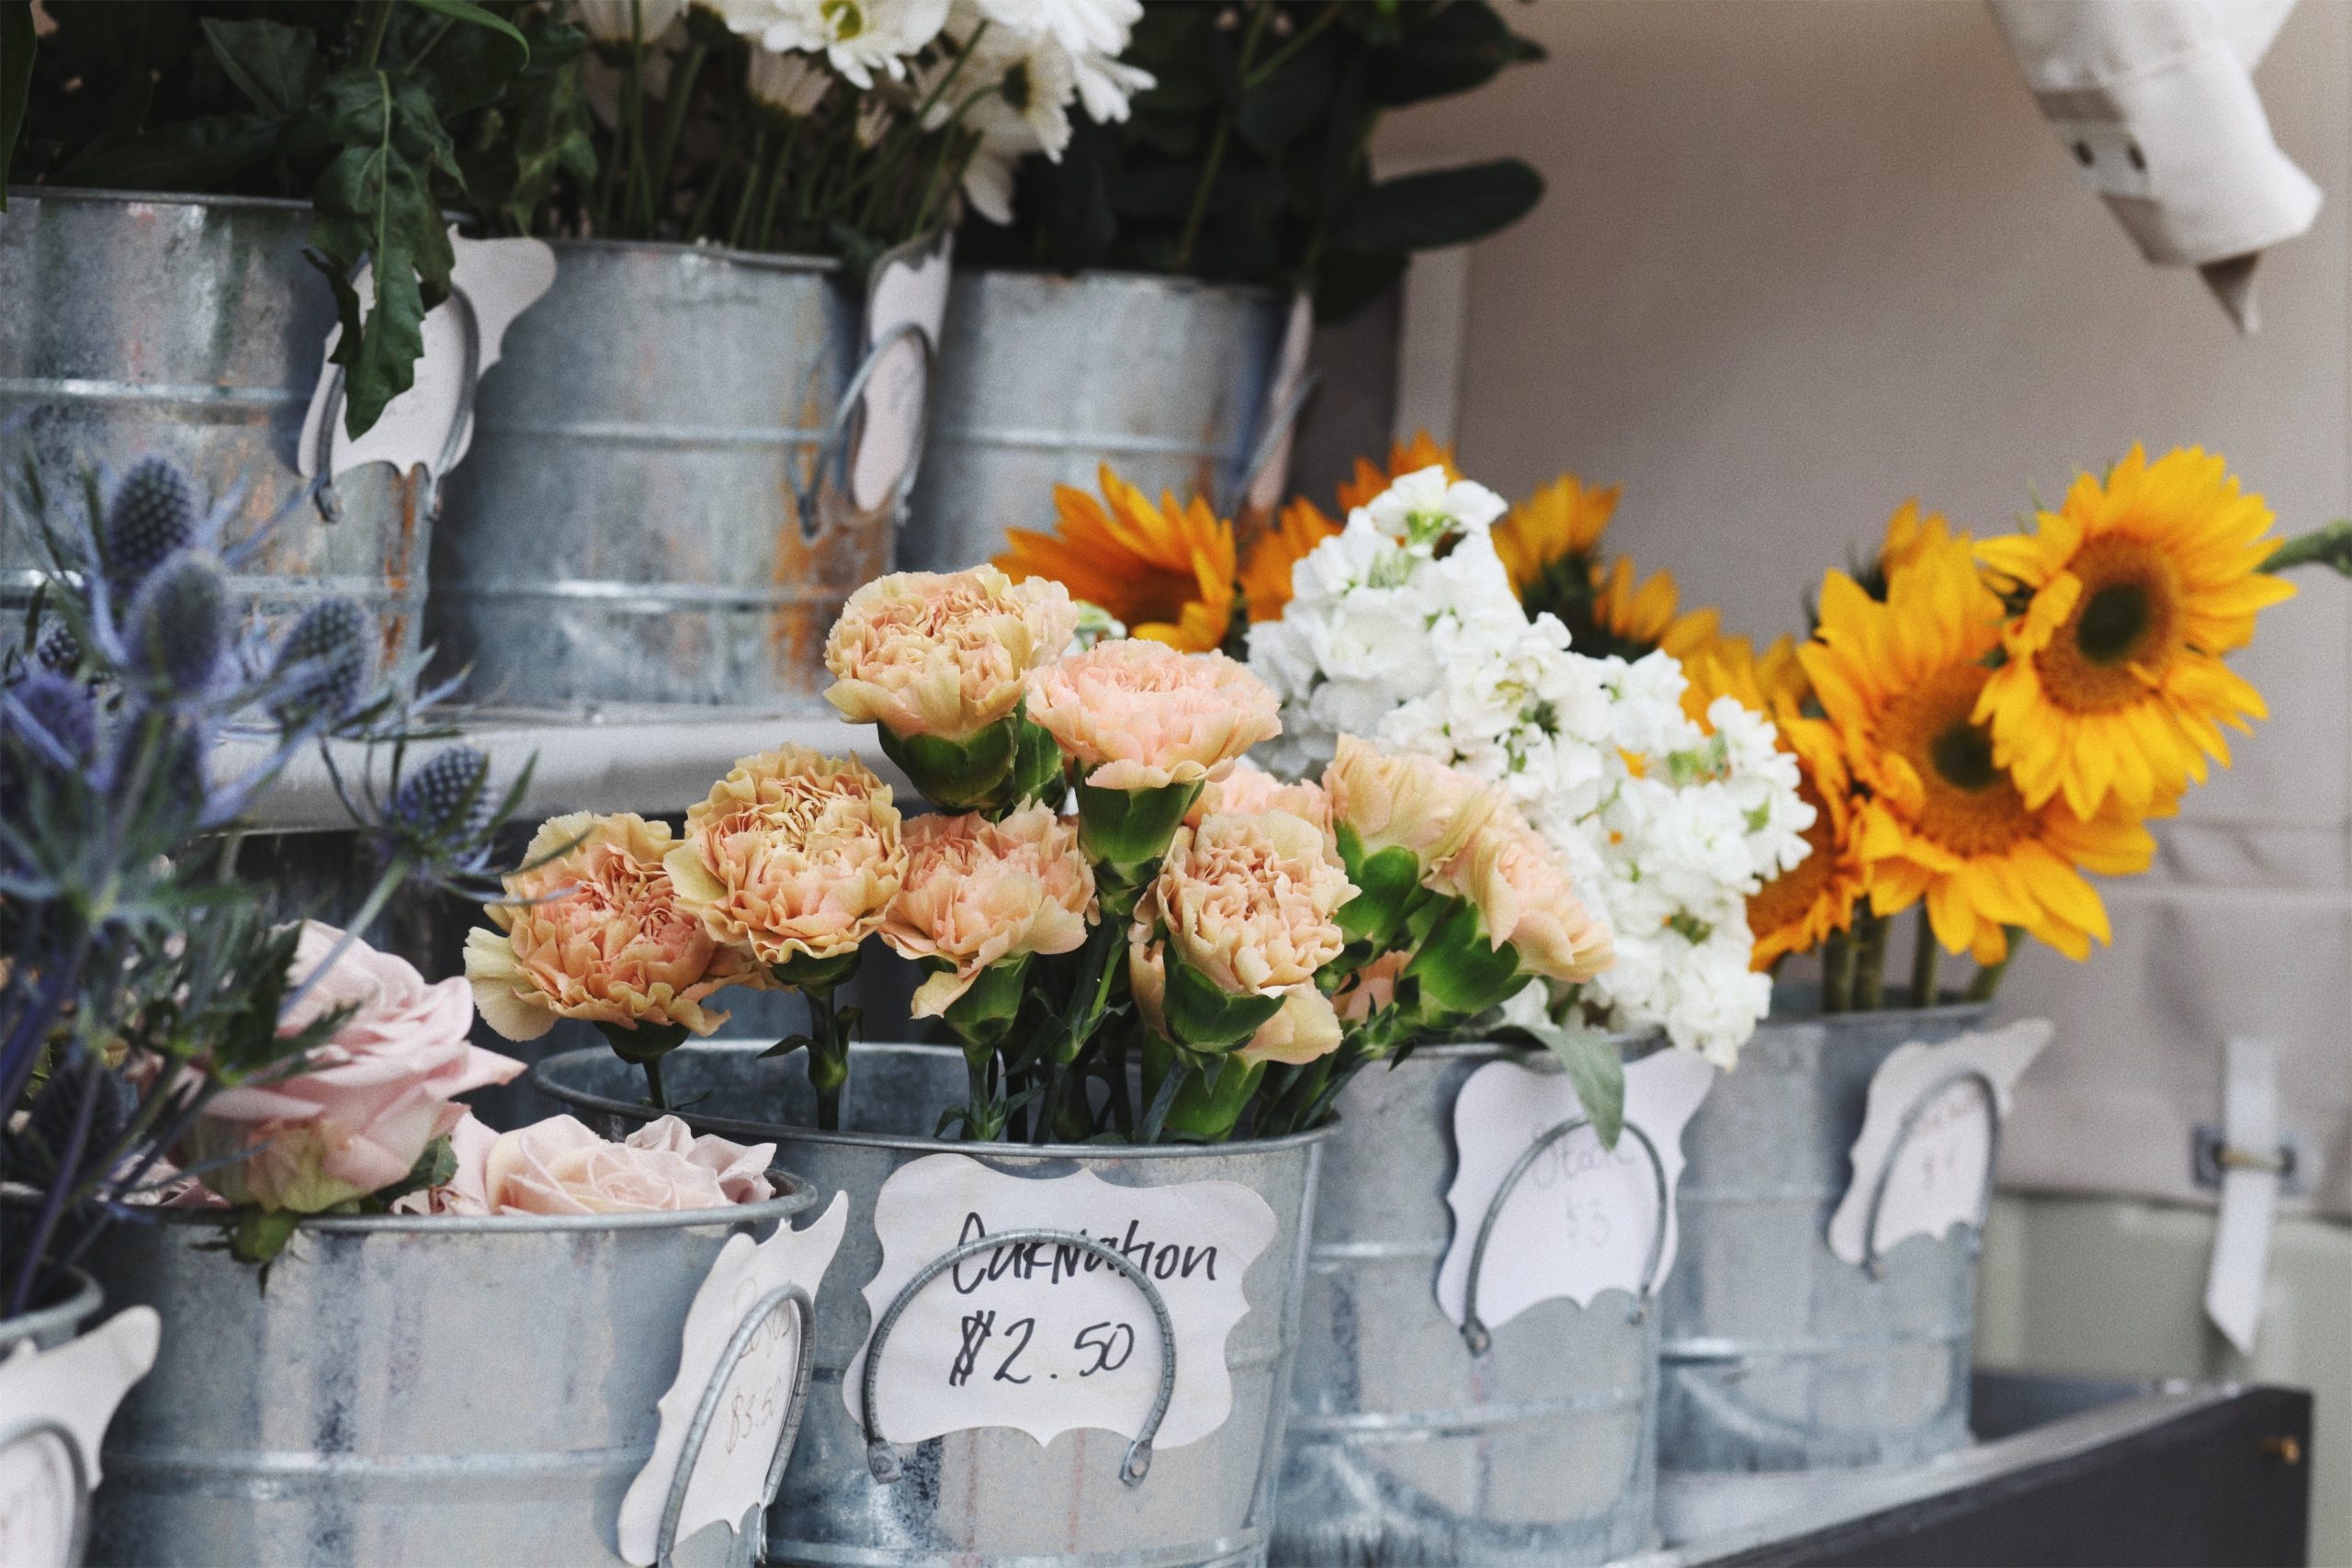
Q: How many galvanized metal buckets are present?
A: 8